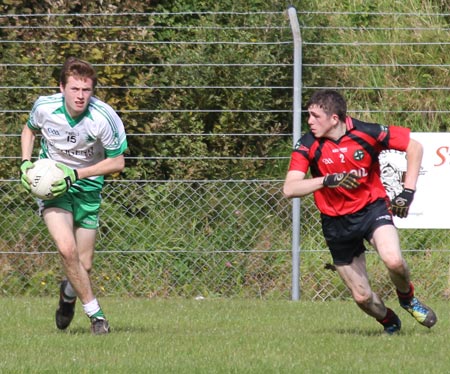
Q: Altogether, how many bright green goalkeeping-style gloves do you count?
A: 2